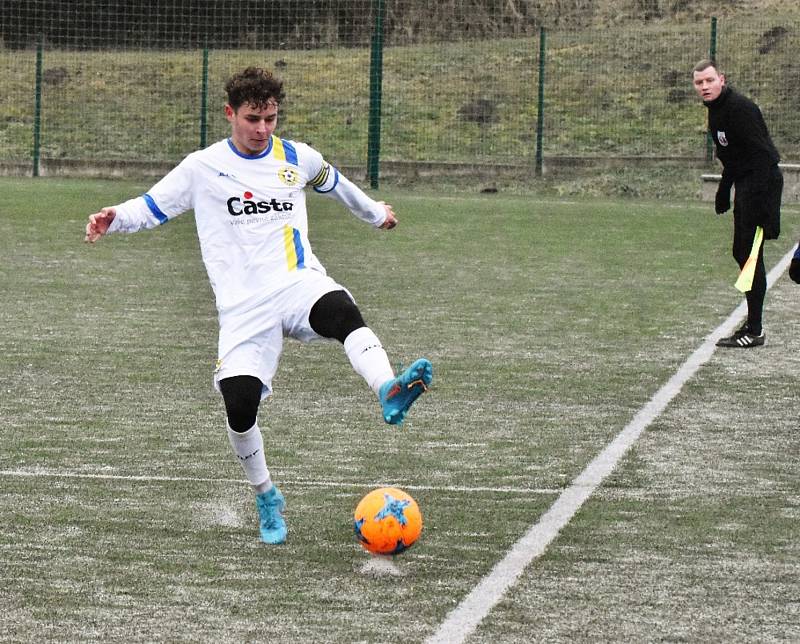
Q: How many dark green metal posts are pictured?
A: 5